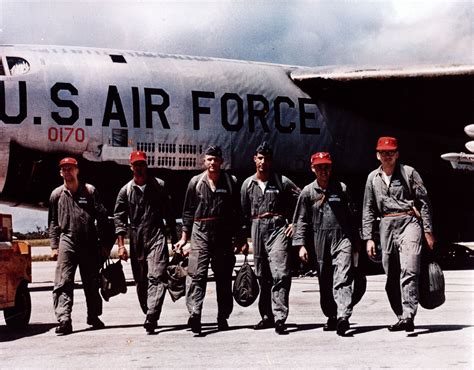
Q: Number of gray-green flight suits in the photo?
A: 6